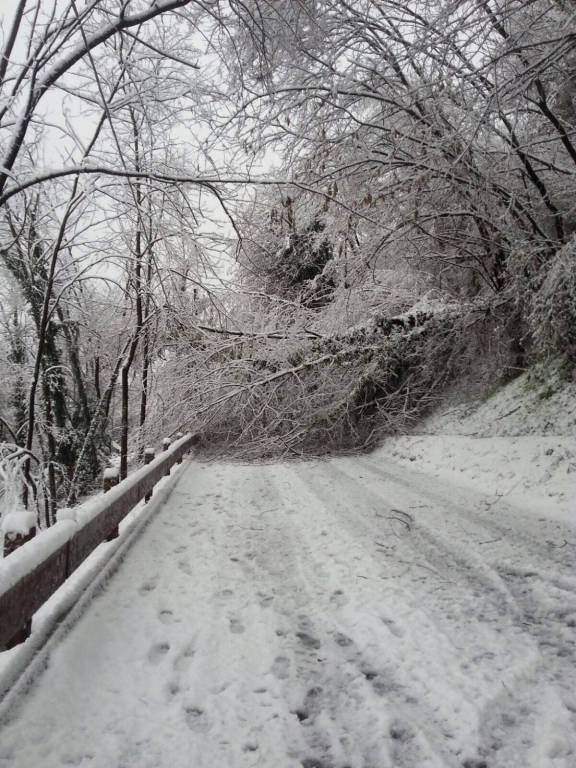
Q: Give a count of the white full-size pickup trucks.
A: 0